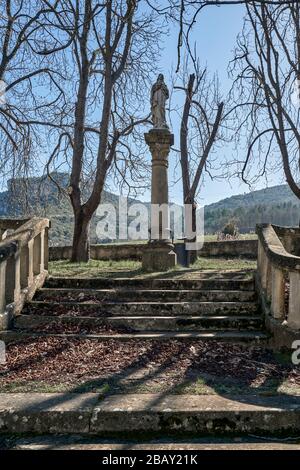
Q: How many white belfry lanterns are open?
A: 0